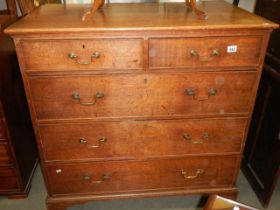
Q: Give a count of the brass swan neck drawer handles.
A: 8